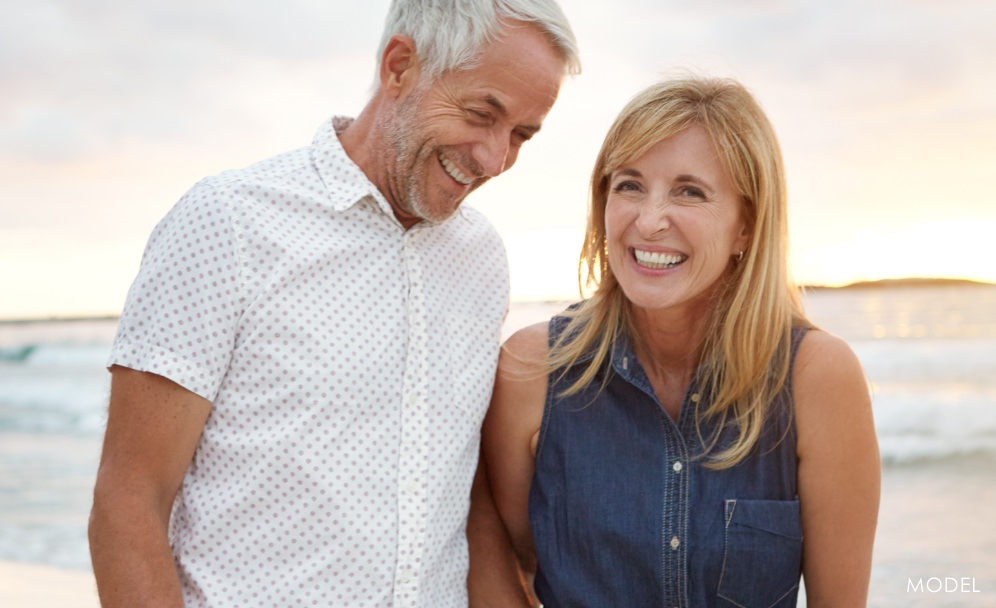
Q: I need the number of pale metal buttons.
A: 3